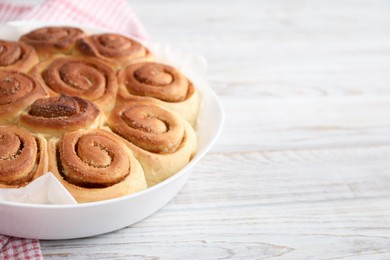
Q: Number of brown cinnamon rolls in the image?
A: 10